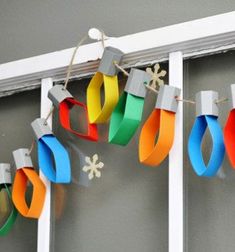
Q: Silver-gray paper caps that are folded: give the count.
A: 9